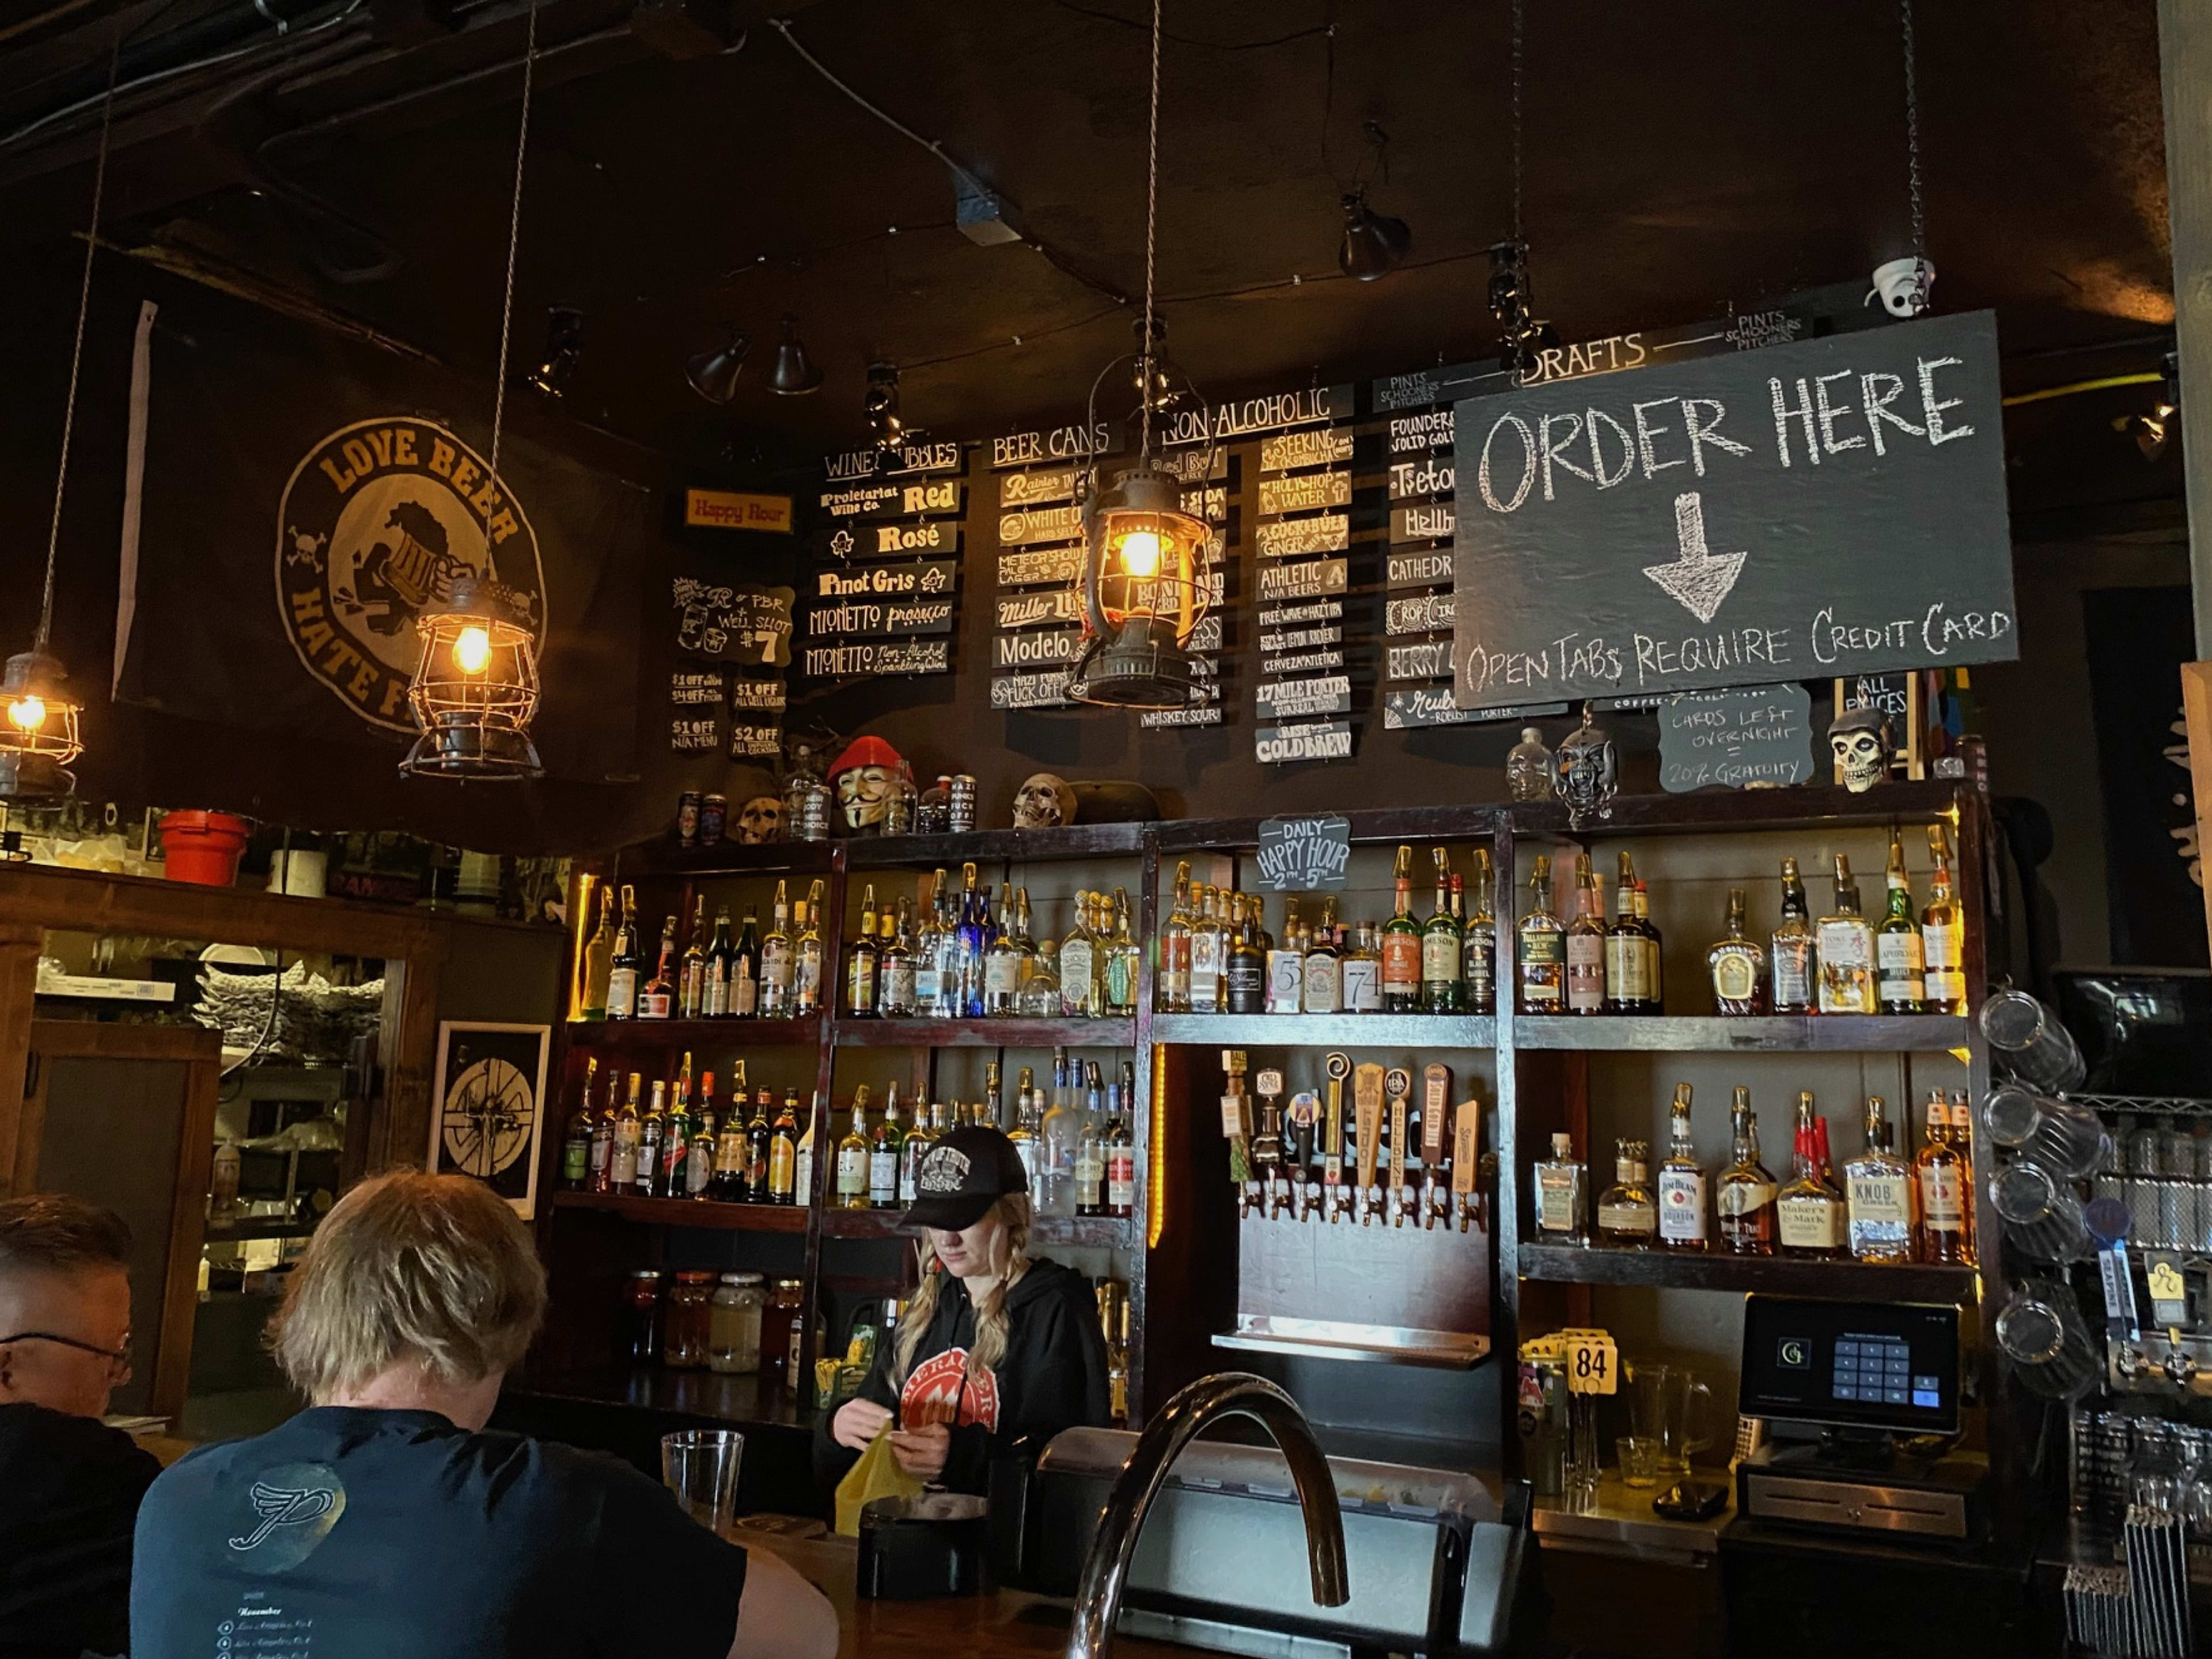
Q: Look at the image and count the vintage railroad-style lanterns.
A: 3